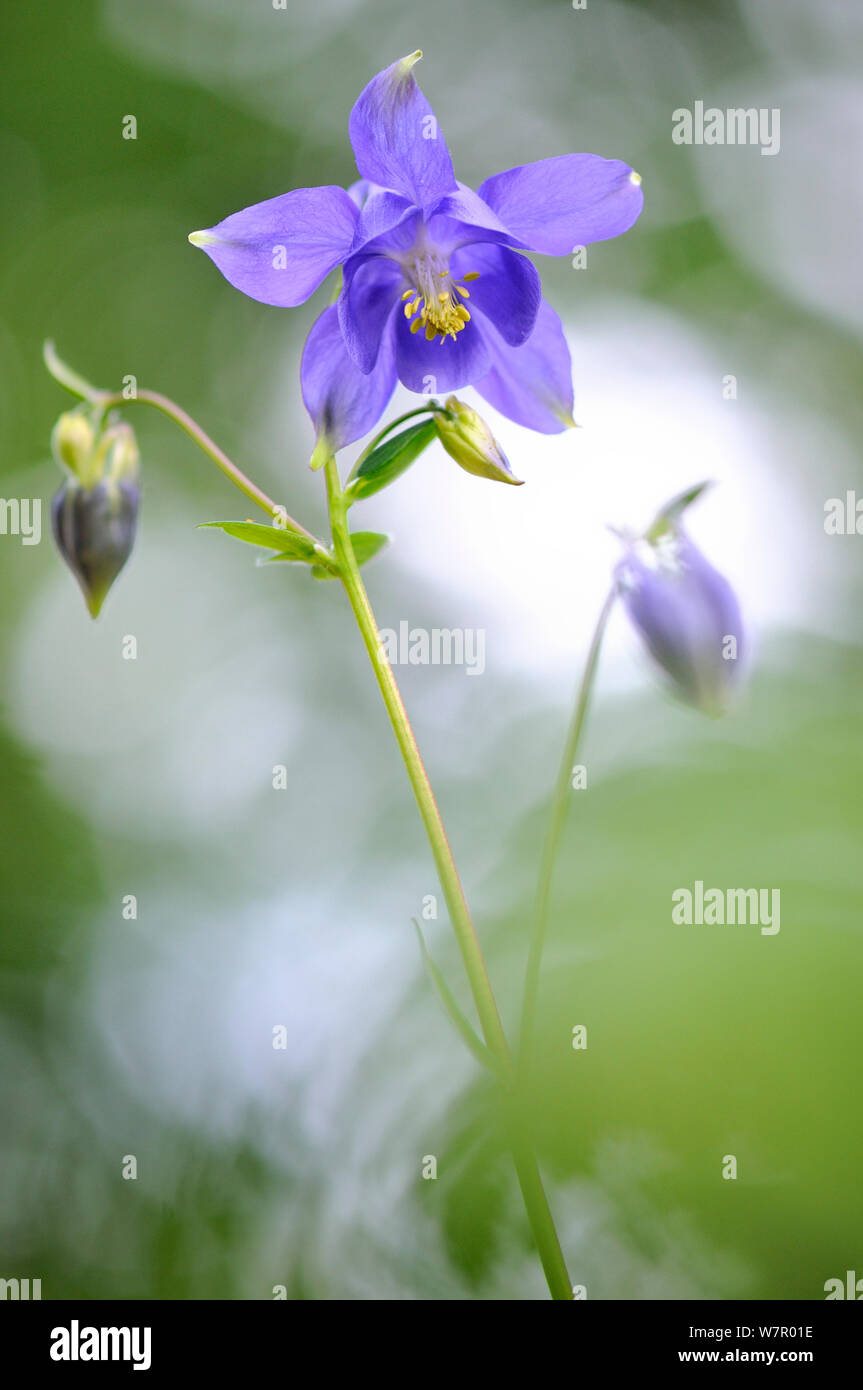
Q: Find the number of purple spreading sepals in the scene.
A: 5